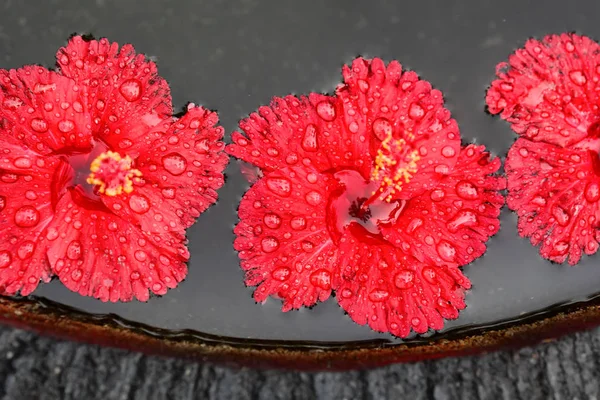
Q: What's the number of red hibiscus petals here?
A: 12